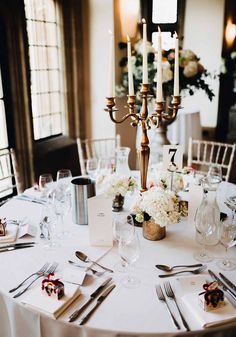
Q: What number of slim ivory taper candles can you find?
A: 5